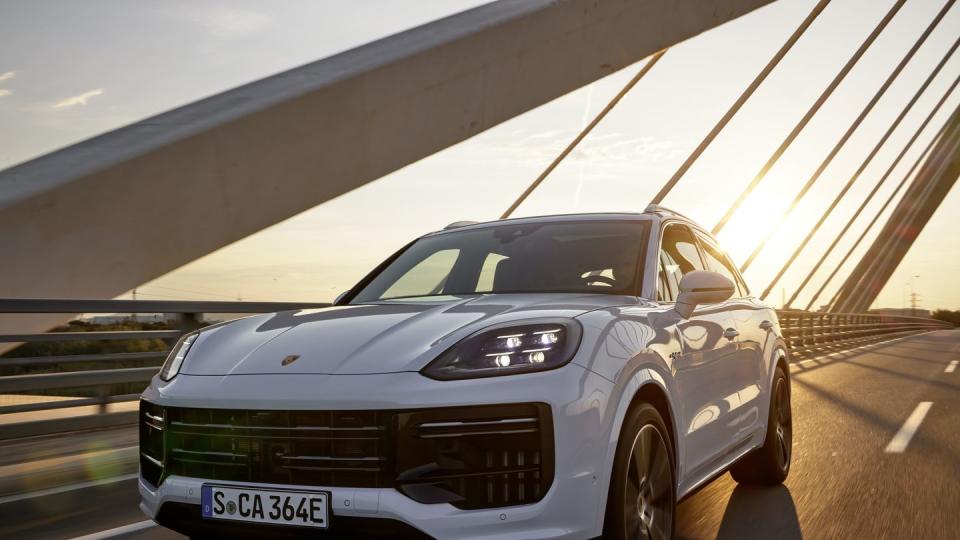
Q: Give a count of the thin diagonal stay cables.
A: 7